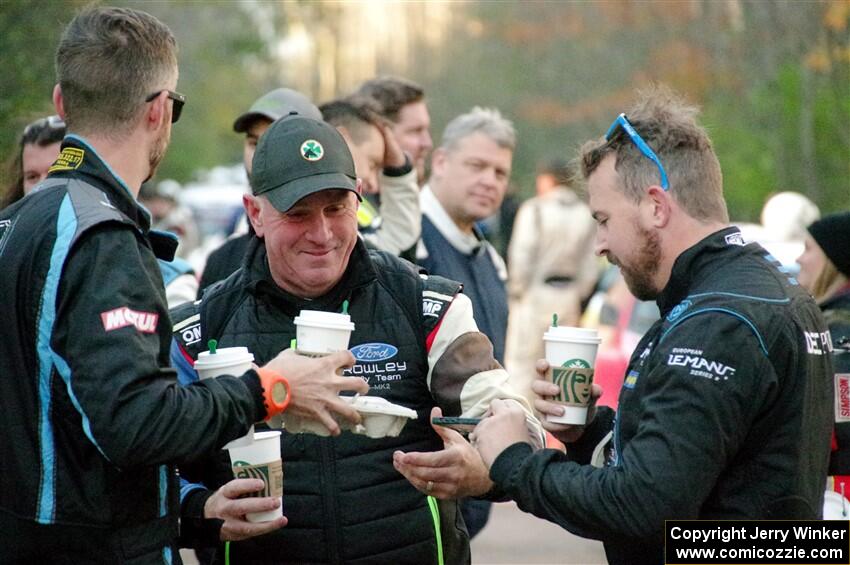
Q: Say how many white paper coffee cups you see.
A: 4